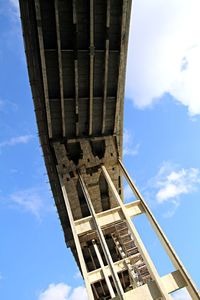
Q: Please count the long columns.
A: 4